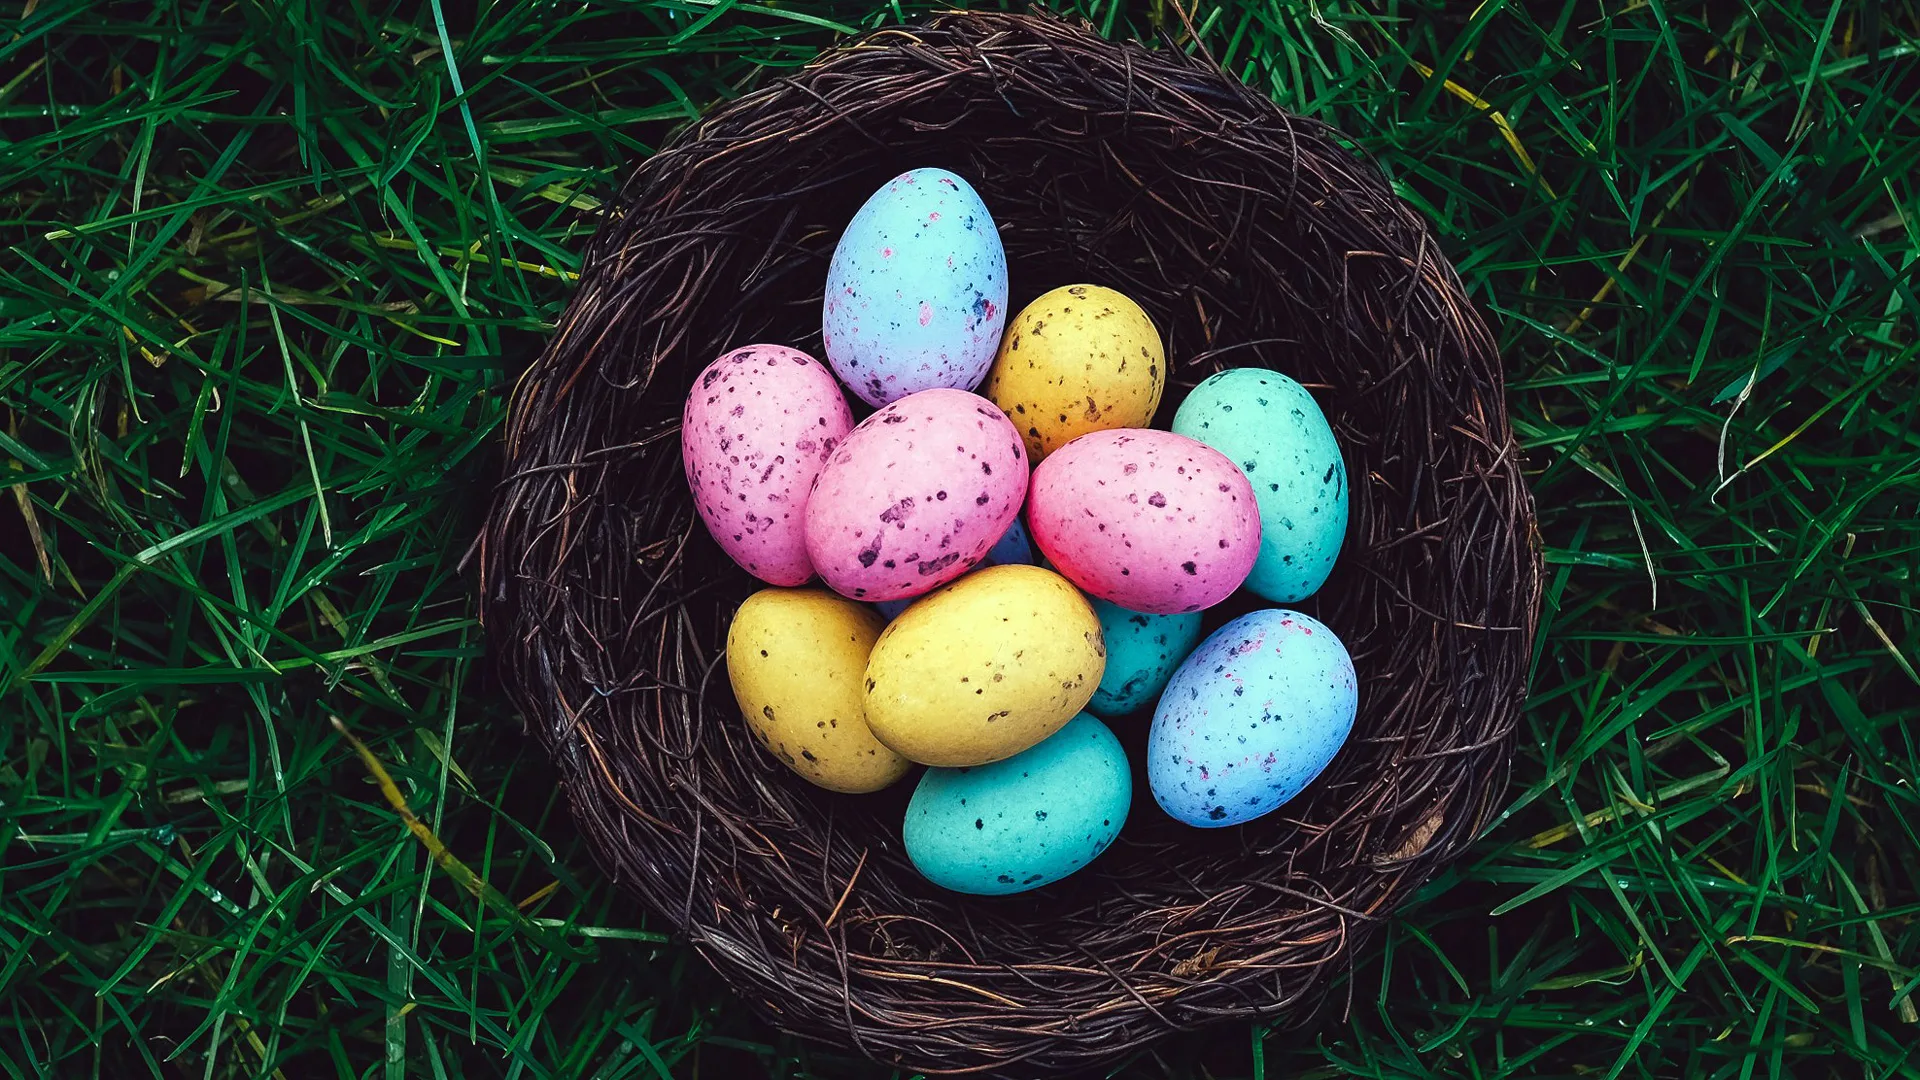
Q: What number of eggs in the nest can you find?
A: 12